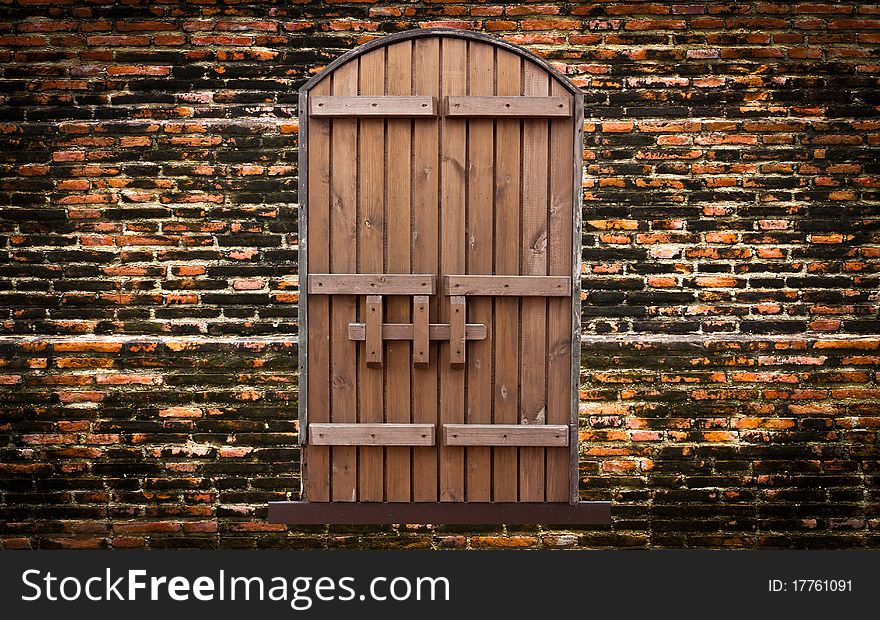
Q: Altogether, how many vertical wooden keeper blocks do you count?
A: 3